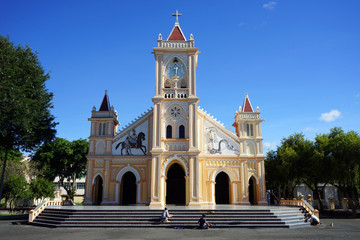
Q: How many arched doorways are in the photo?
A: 5